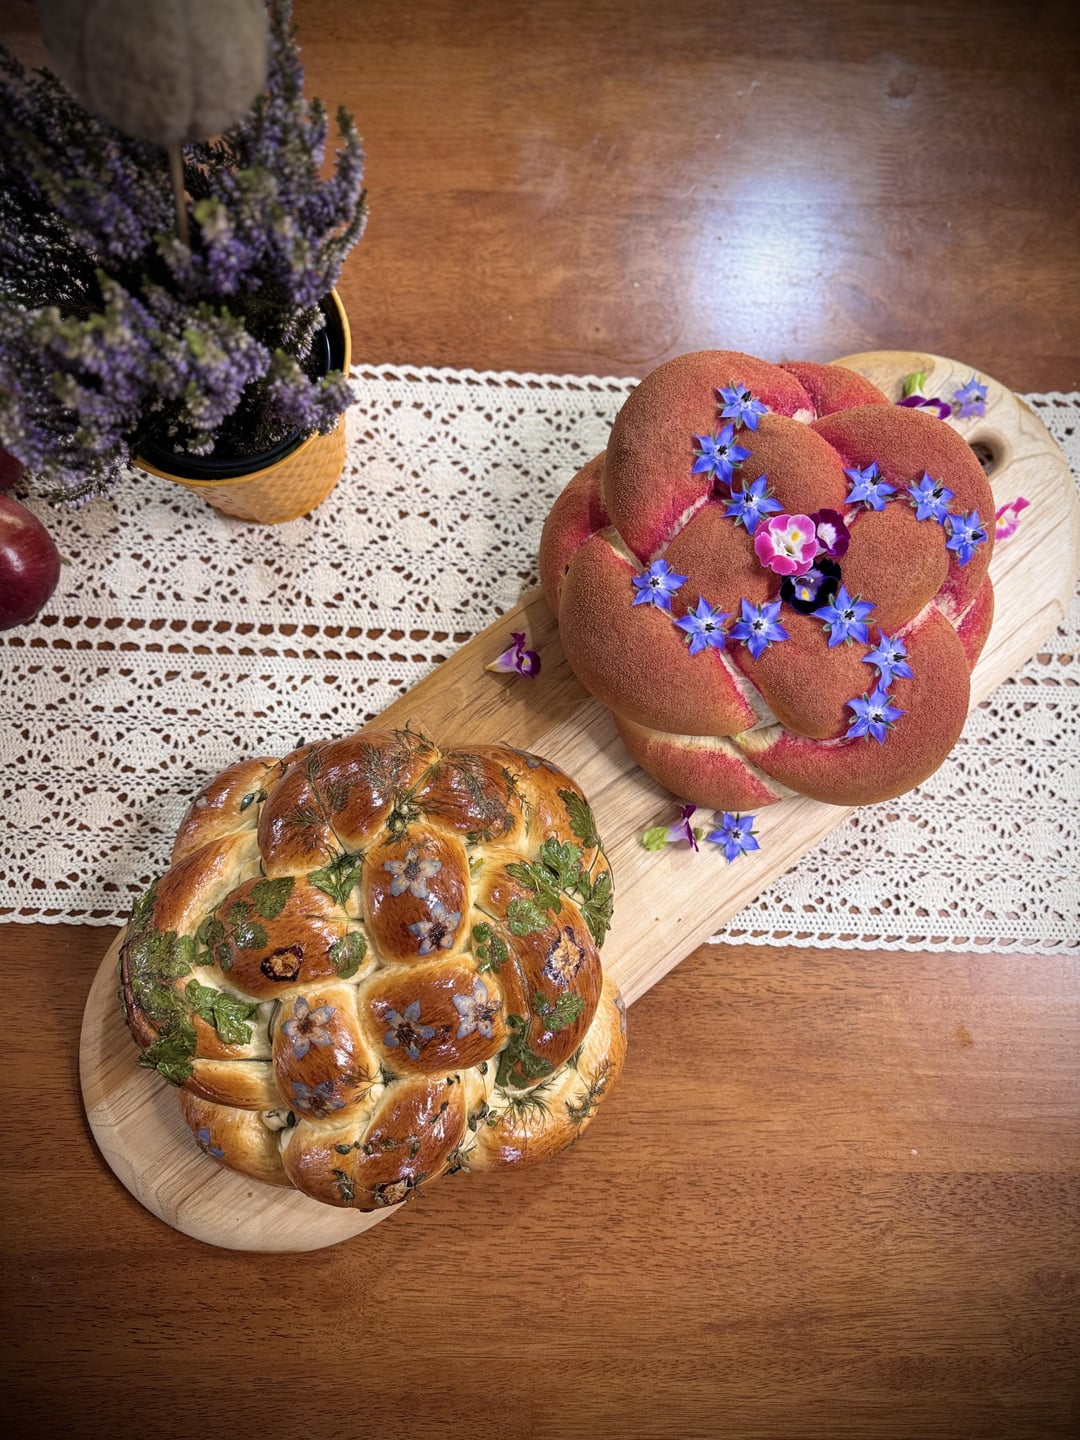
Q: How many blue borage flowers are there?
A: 14